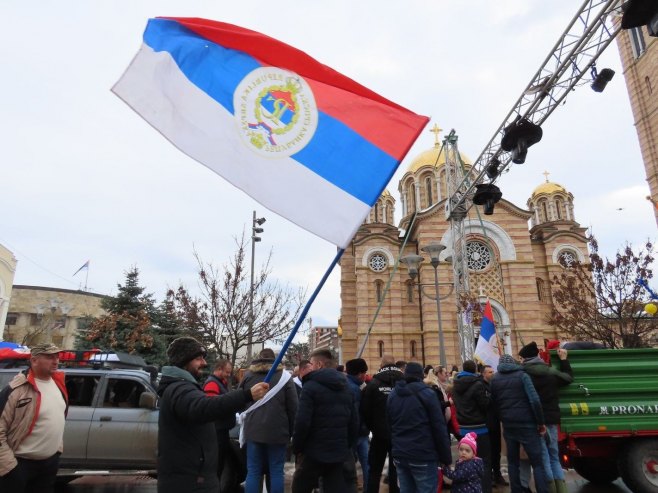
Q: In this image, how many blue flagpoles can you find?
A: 1